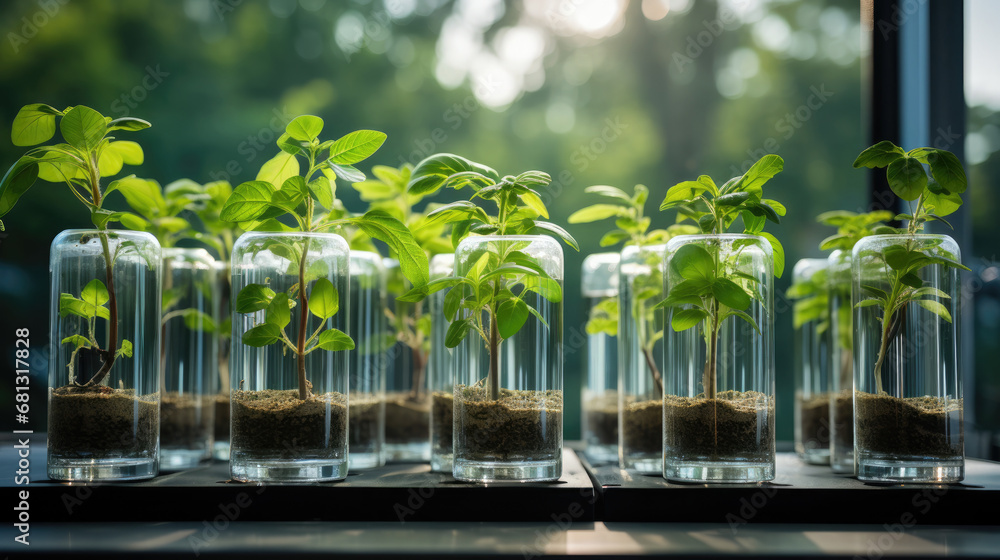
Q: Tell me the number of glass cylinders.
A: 14